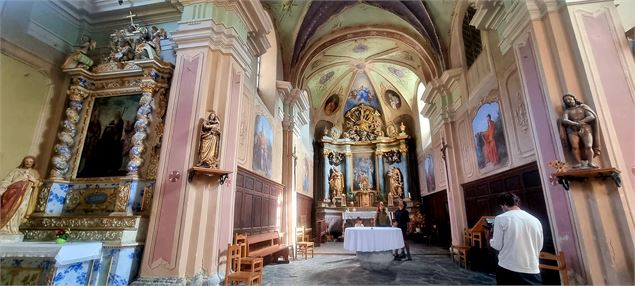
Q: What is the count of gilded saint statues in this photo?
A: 2